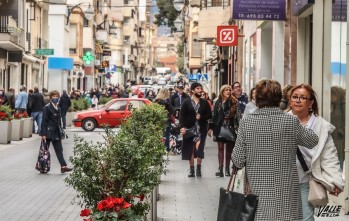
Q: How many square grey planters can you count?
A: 3